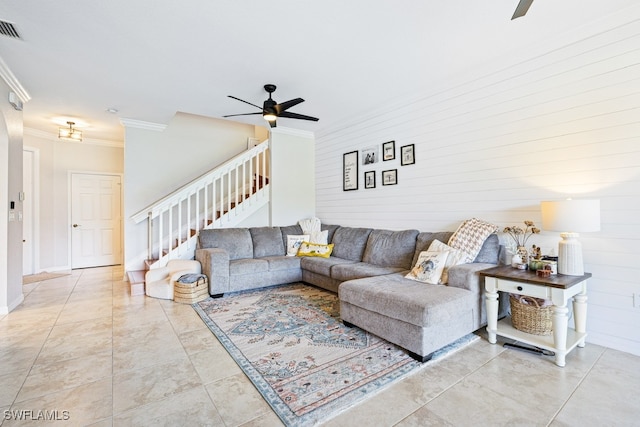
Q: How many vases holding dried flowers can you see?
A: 1